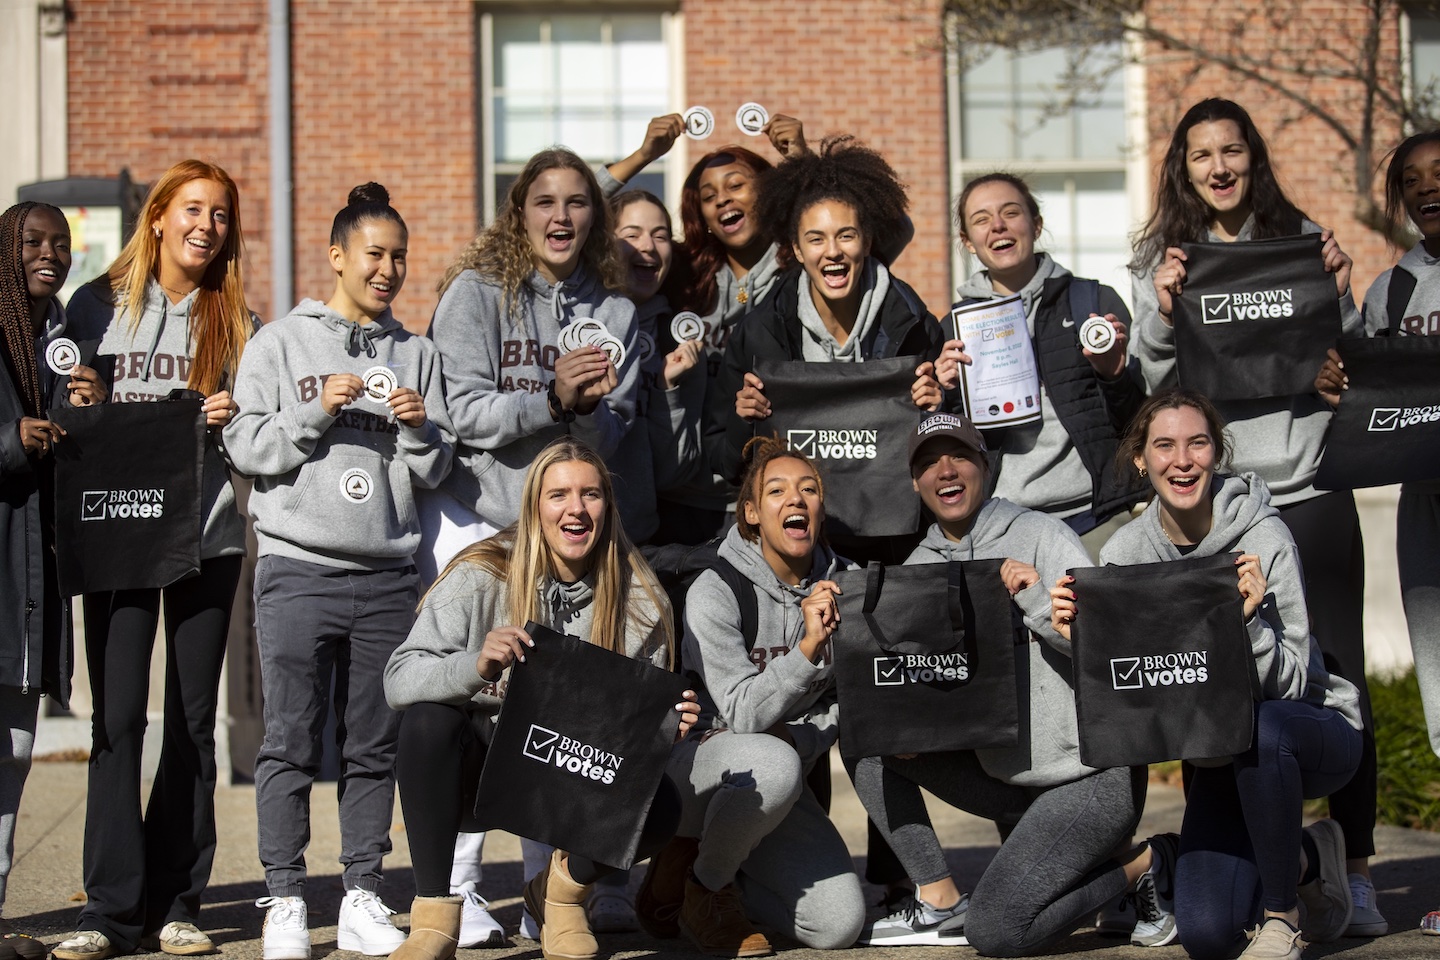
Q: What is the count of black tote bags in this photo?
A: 7